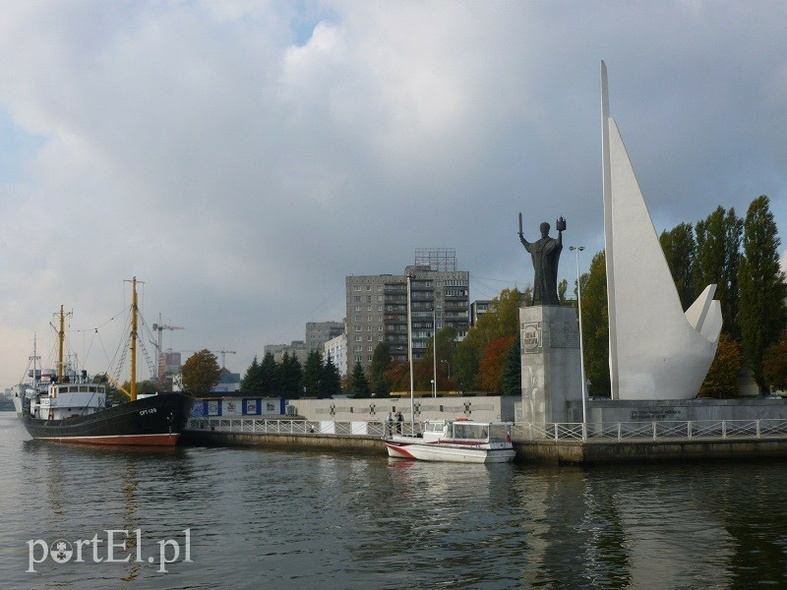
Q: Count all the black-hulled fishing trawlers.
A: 1